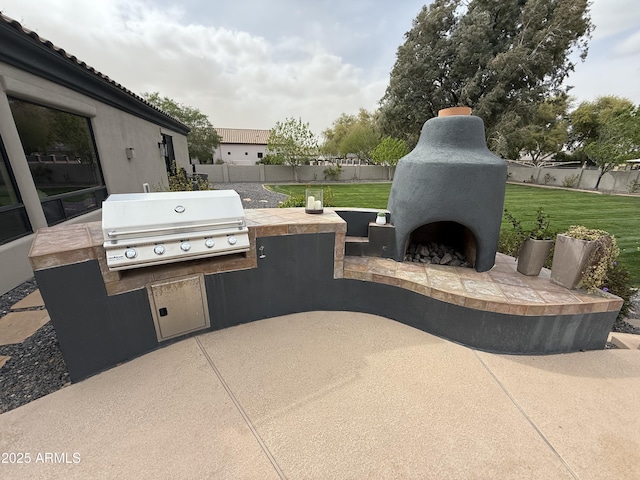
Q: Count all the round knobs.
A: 5